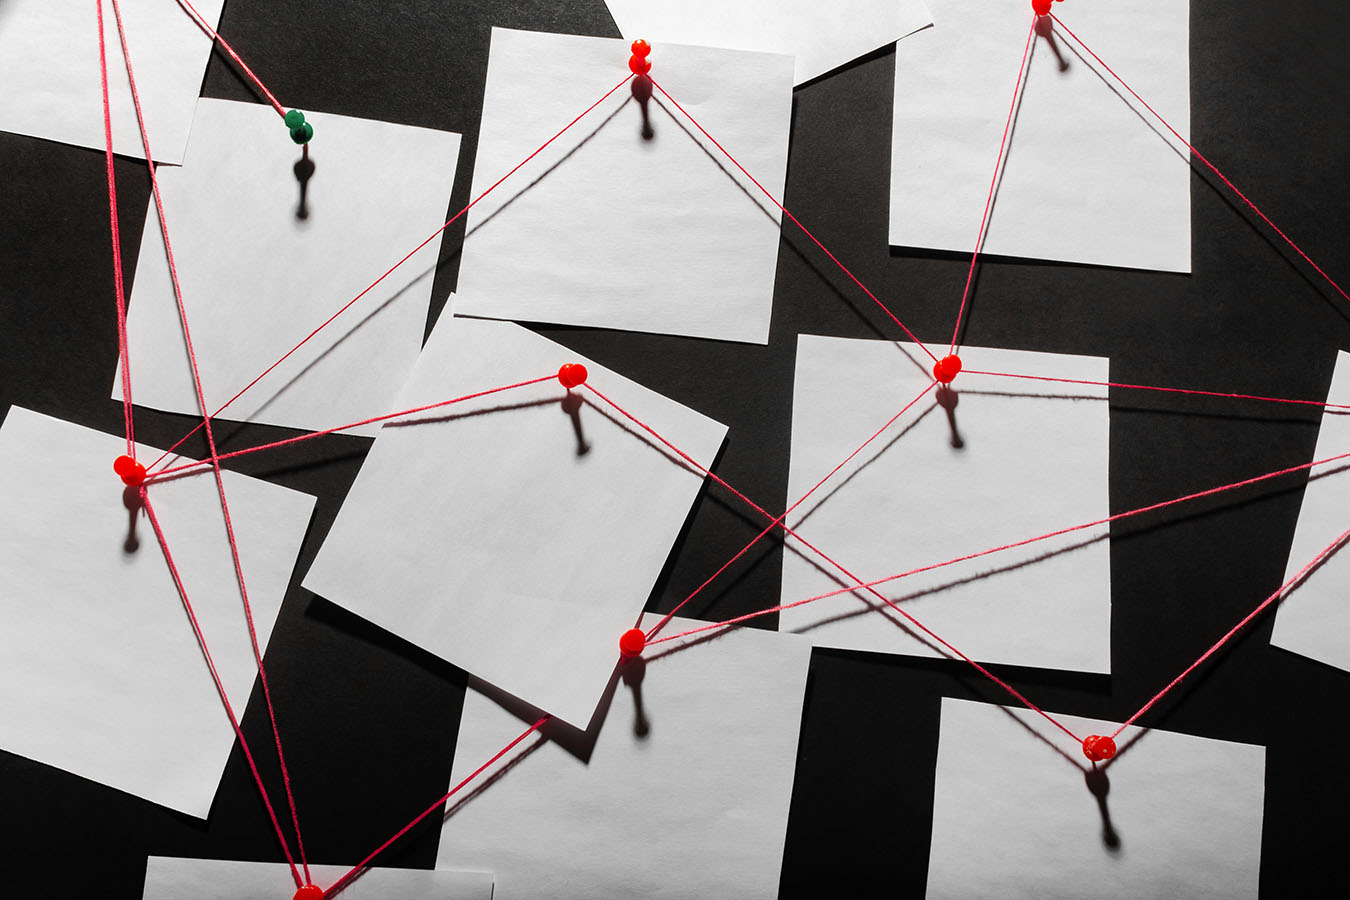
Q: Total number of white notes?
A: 12